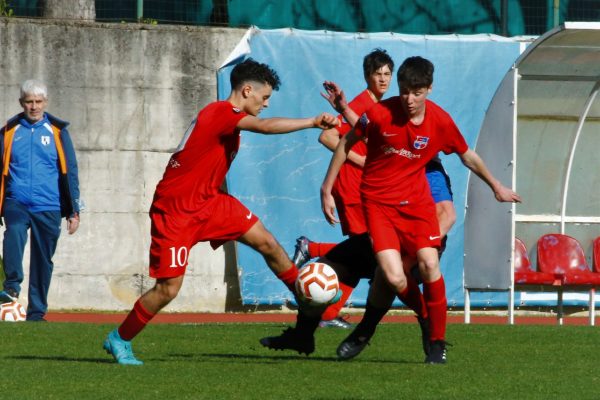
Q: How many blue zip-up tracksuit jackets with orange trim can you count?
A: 1